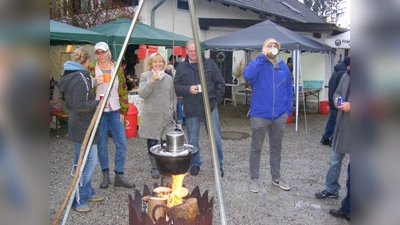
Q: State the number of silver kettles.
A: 1